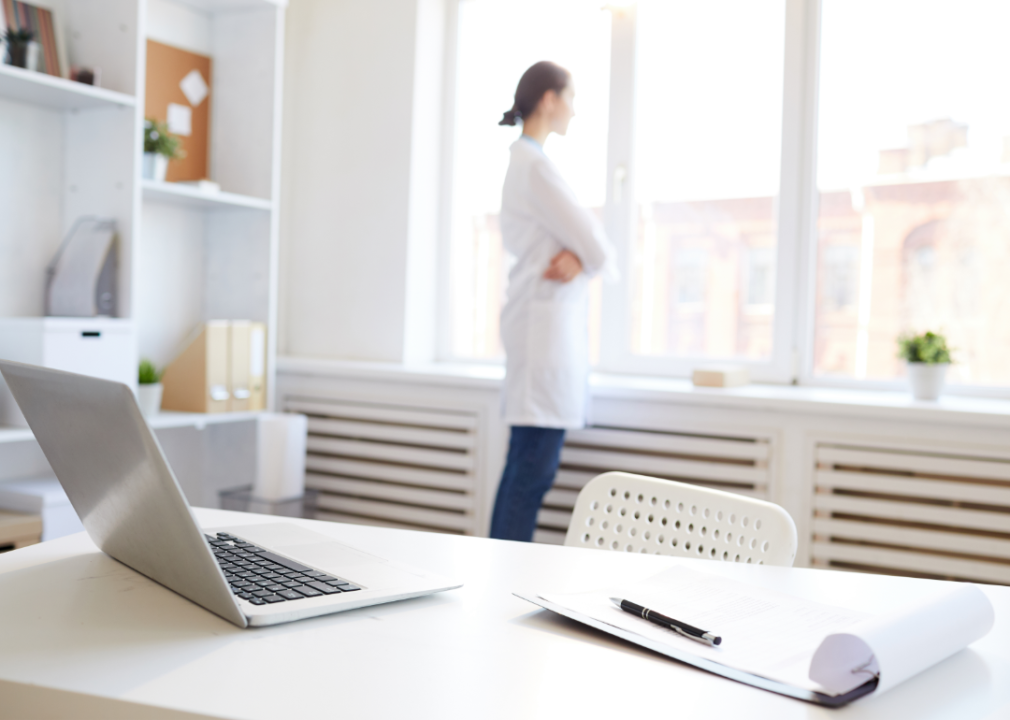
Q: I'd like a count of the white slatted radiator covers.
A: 3